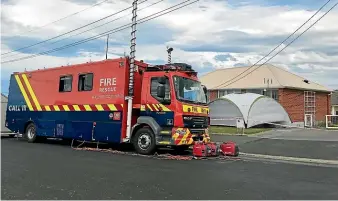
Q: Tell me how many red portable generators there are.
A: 3